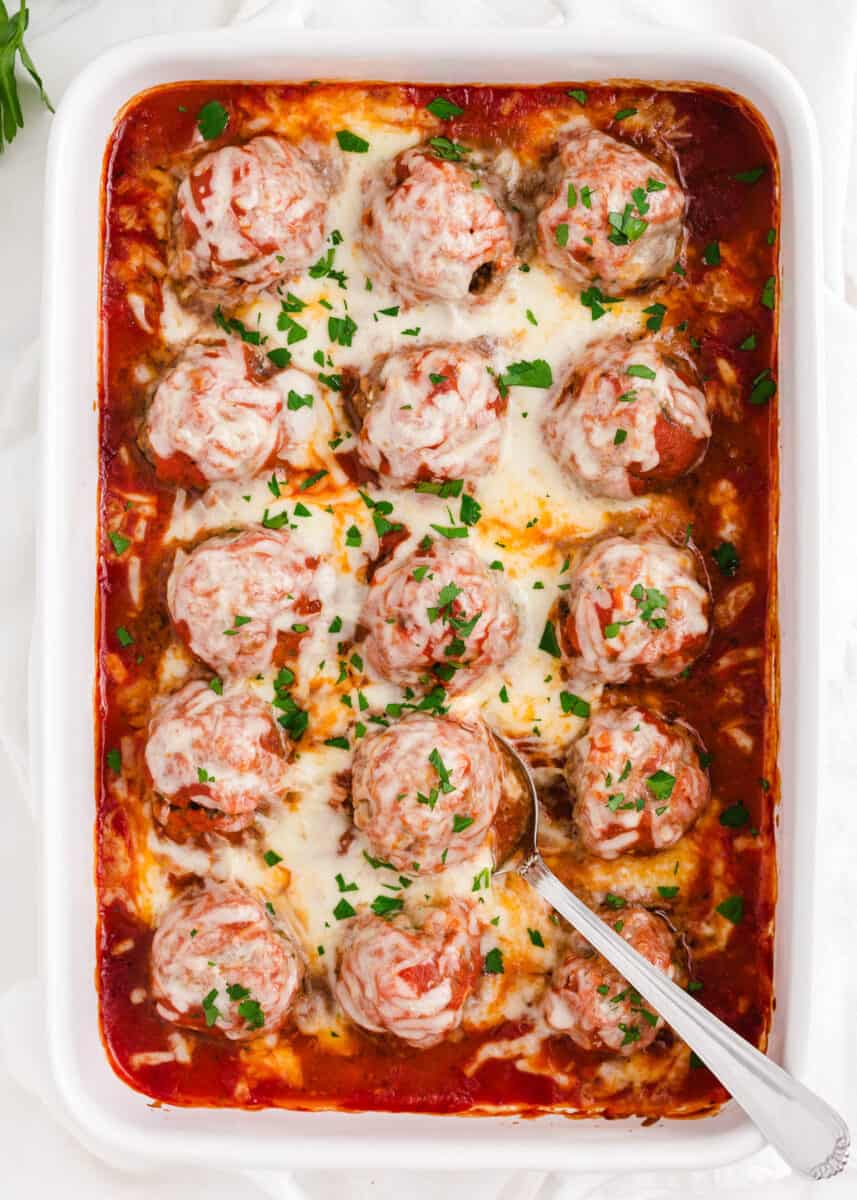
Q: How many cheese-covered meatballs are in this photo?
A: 15